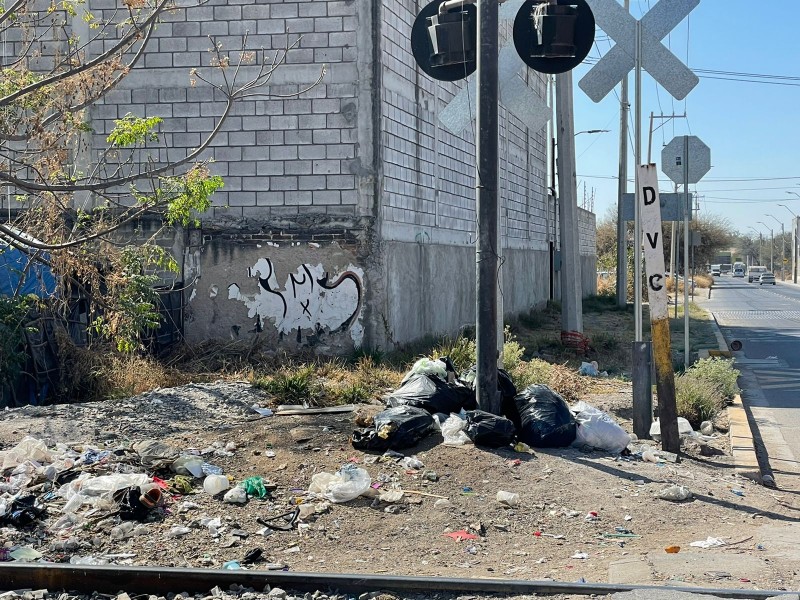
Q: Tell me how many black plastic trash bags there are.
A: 5